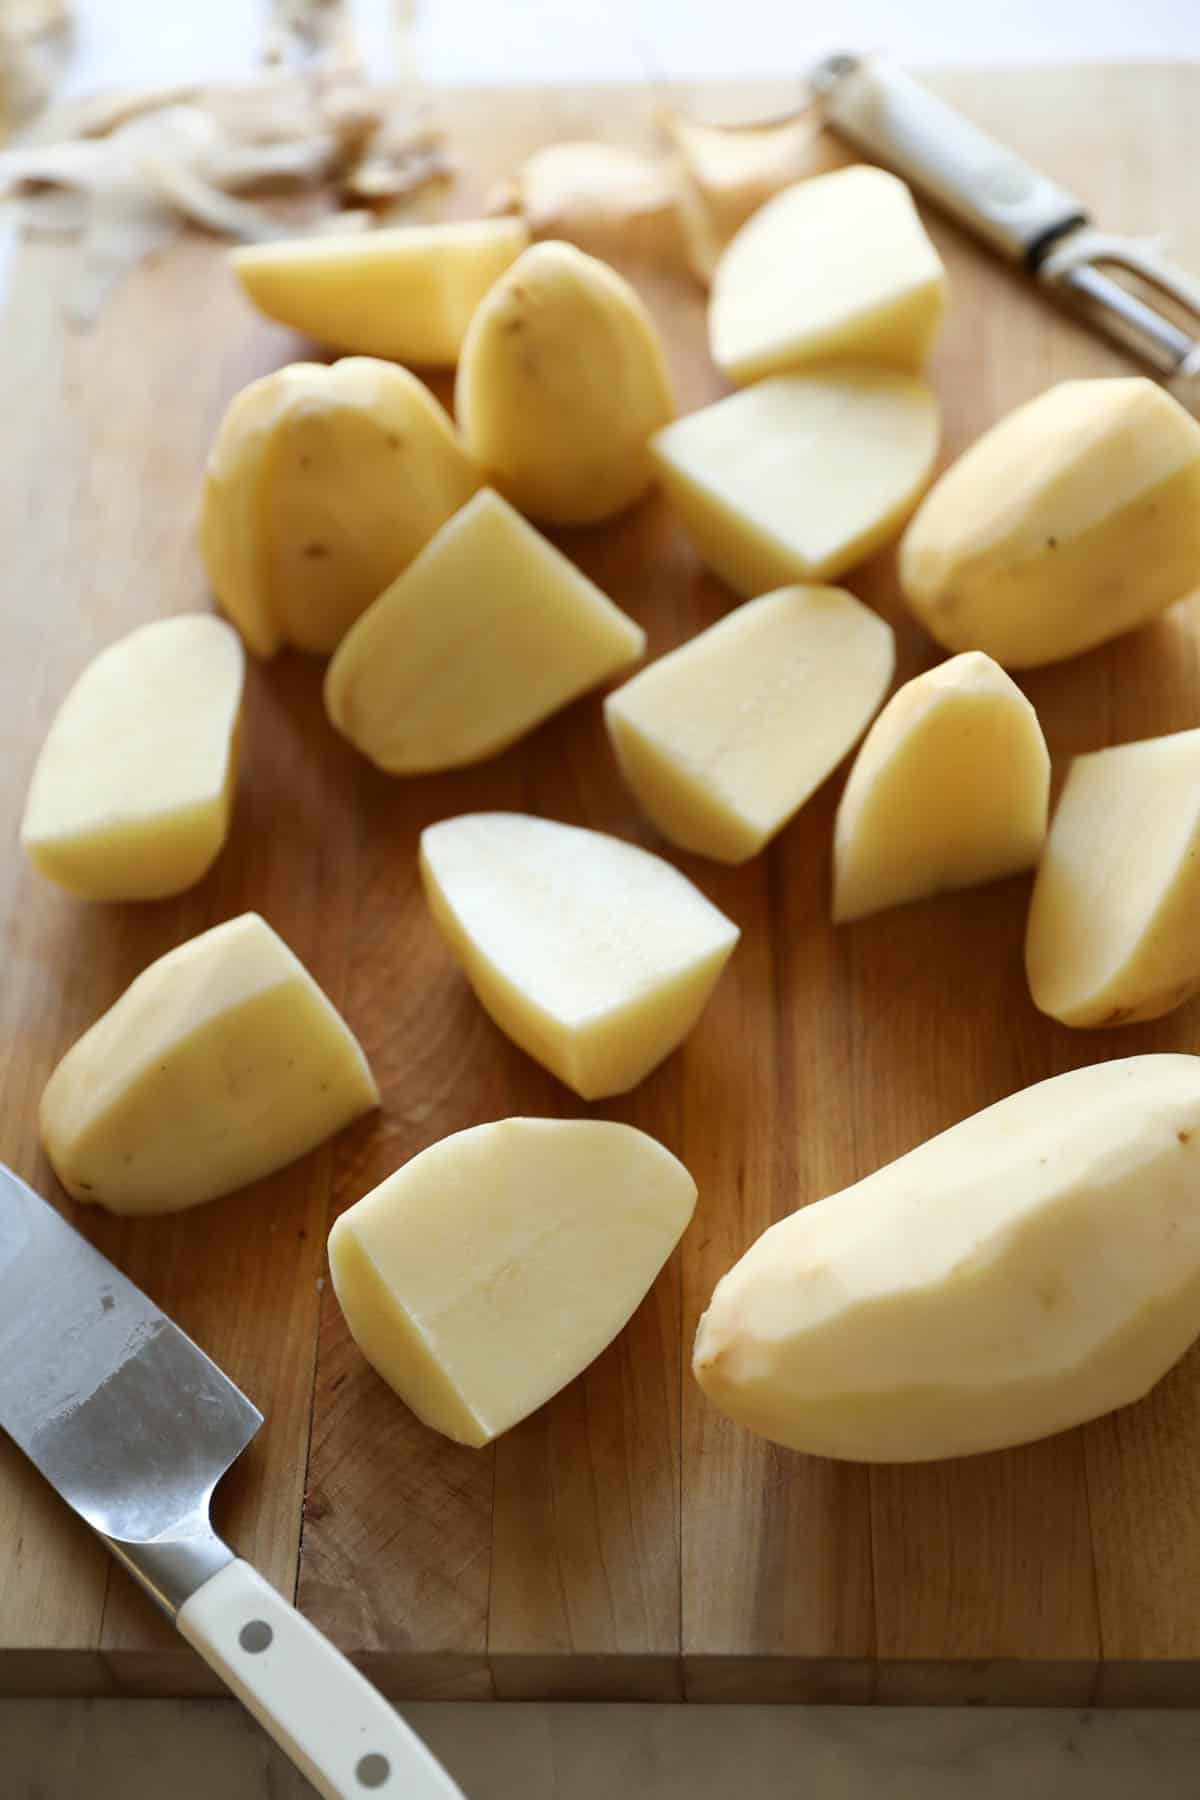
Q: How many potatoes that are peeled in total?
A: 15